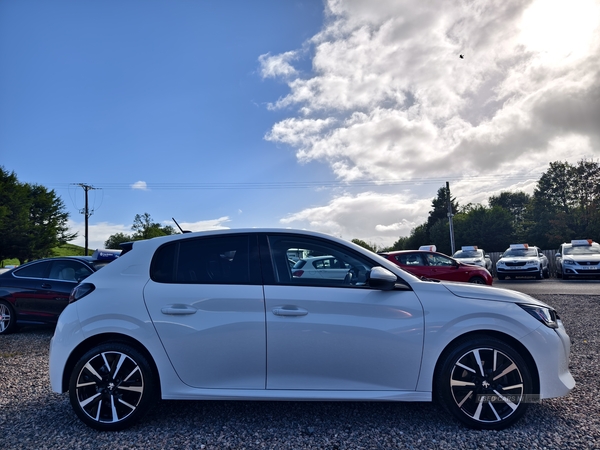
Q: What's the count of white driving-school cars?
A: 3